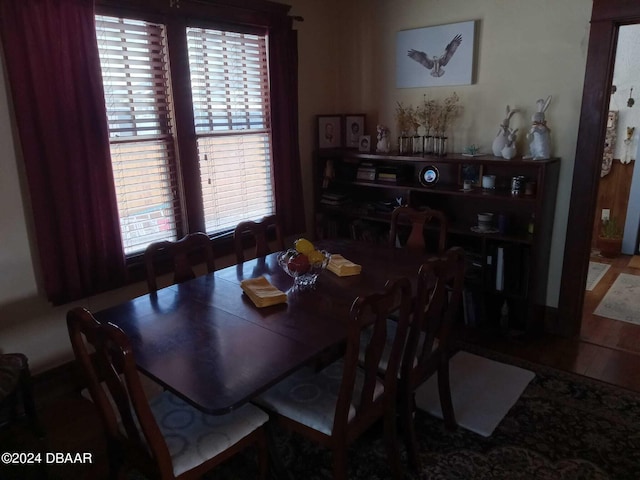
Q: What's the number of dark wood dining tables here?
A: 1